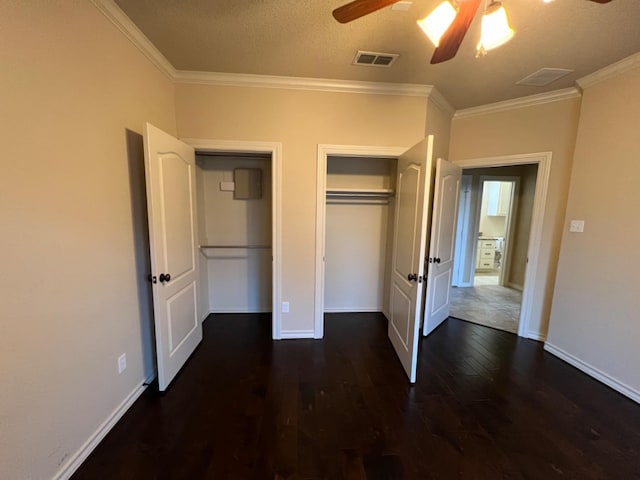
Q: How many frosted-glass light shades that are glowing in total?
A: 2